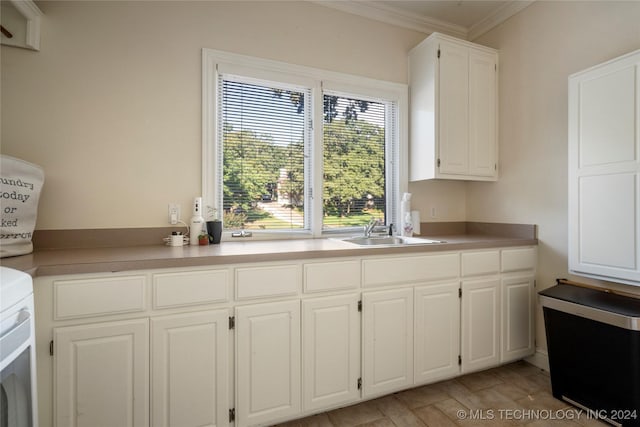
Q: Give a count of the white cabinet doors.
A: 11